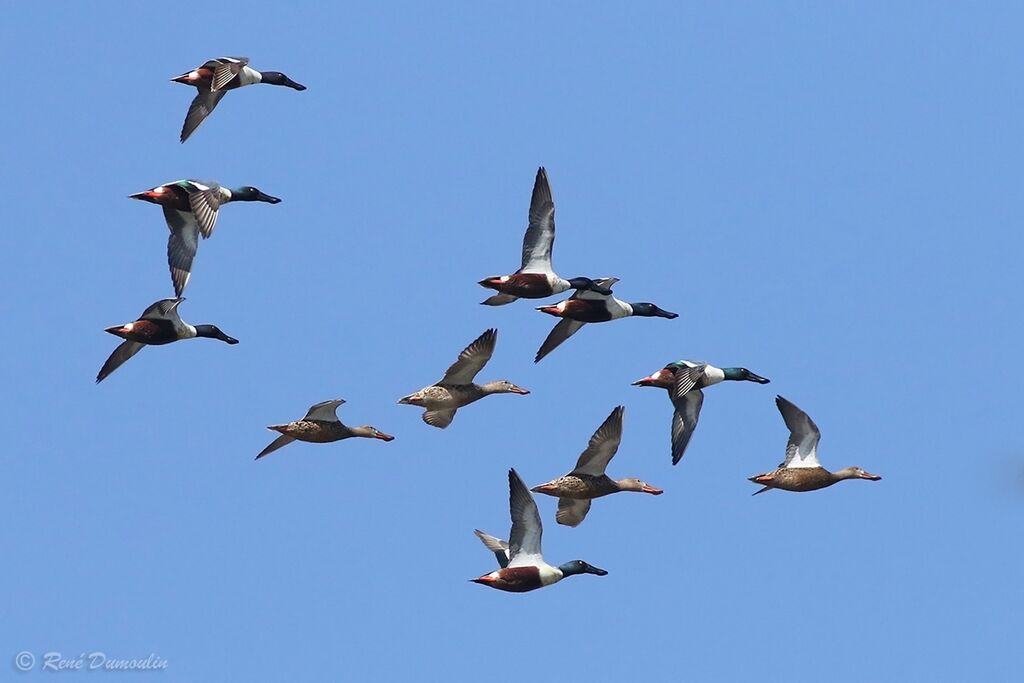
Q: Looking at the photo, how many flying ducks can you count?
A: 11